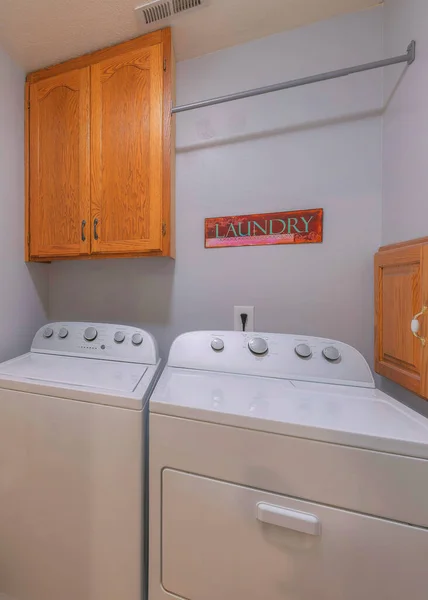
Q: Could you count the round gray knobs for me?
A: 9